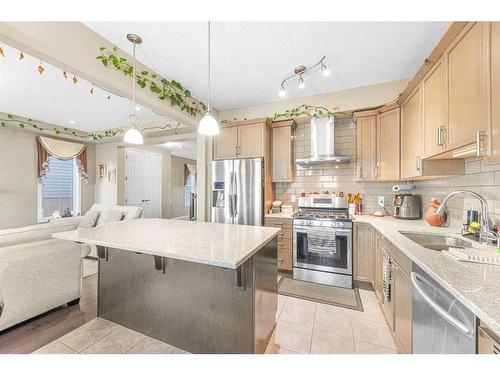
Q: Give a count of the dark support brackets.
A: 3